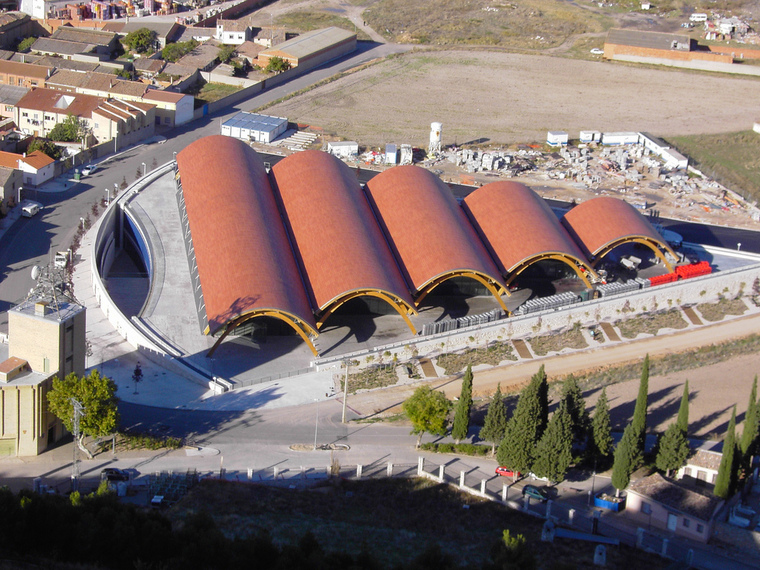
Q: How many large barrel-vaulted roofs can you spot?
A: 5